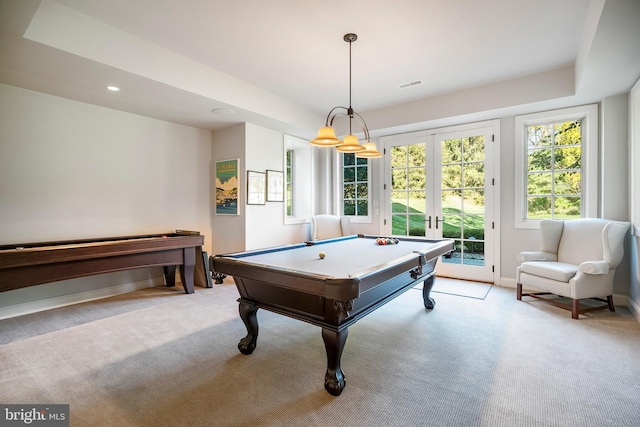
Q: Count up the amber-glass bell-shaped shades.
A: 3